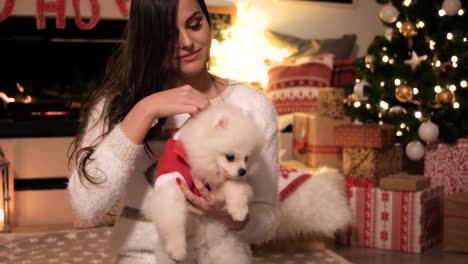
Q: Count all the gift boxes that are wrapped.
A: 8